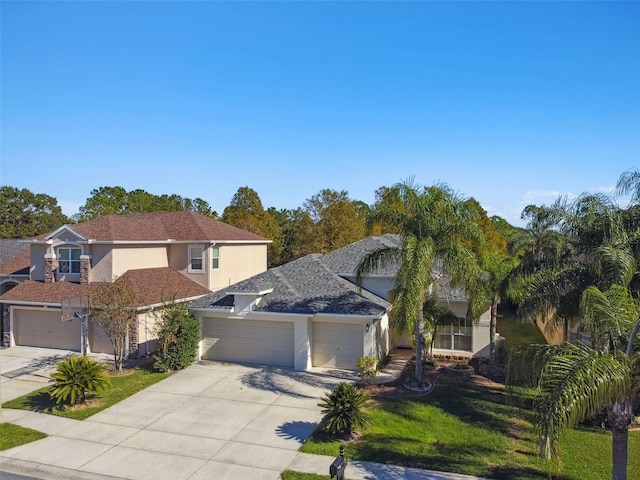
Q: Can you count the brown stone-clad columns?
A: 4